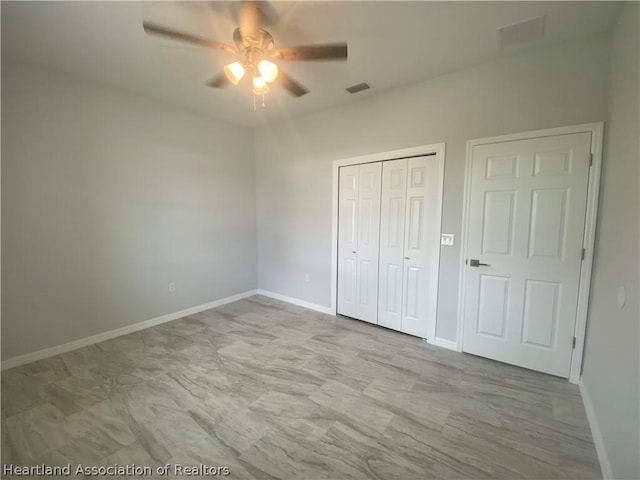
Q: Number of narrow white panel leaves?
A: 4